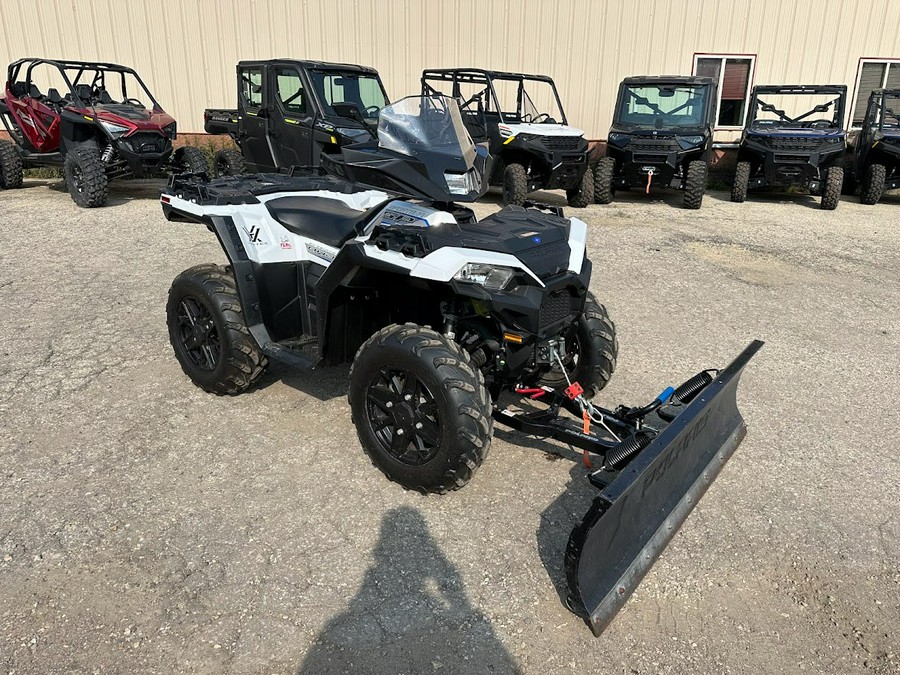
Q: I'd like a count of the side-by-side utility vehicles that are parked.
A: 6